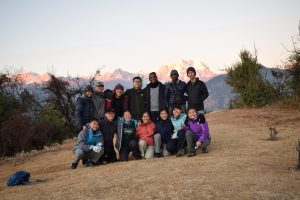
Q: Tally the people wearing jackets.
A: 14